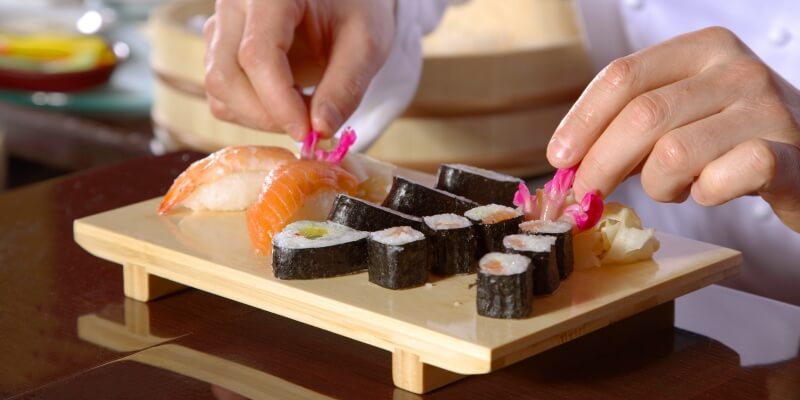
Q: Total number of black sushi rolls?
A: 10